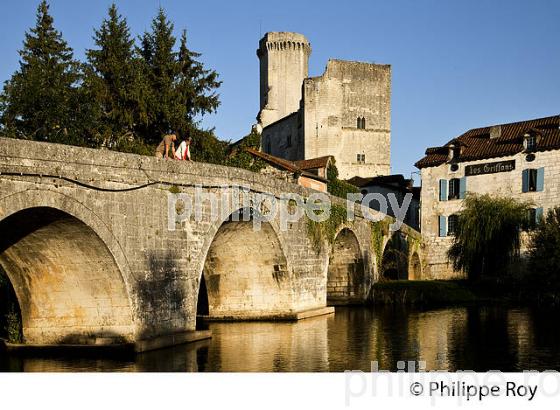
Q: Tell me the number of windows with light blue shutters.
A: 4